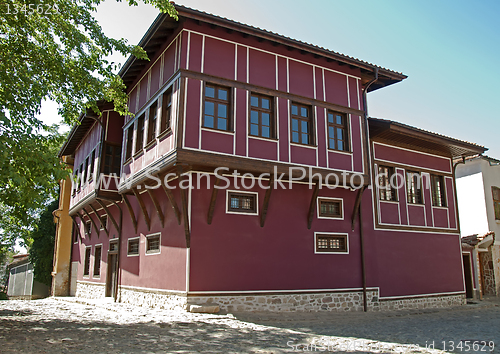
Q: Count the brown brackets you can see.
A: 14